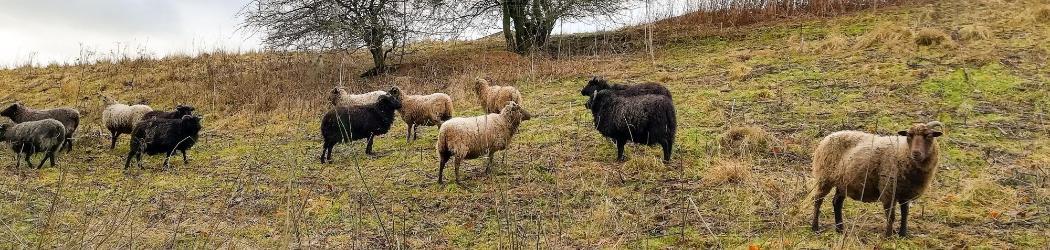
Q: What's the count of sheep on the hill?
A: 13